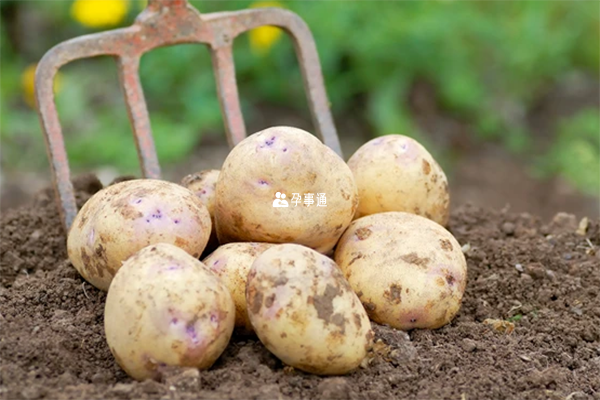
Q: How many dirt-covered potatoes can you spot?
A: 8